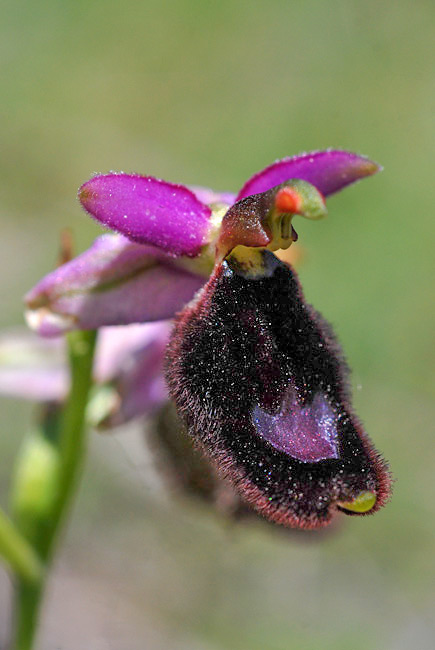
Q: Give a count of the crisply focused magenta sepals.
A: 2